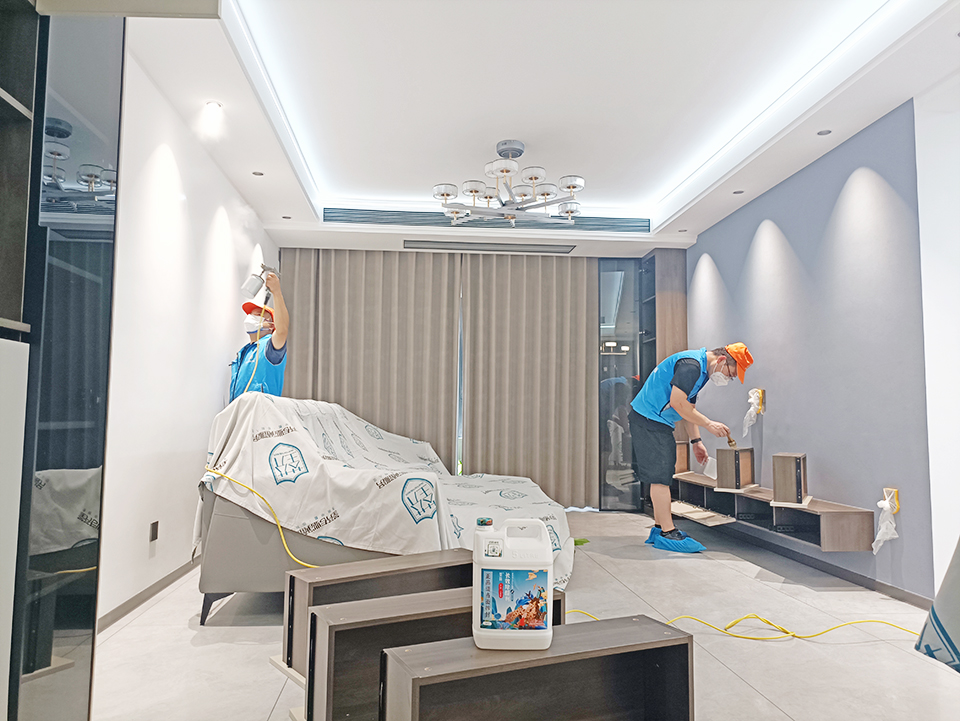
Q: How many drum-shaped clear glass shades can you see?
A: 11